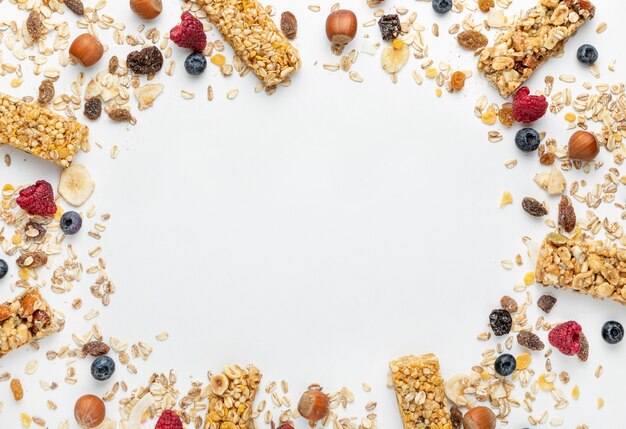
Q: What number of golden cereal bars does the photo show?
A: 7